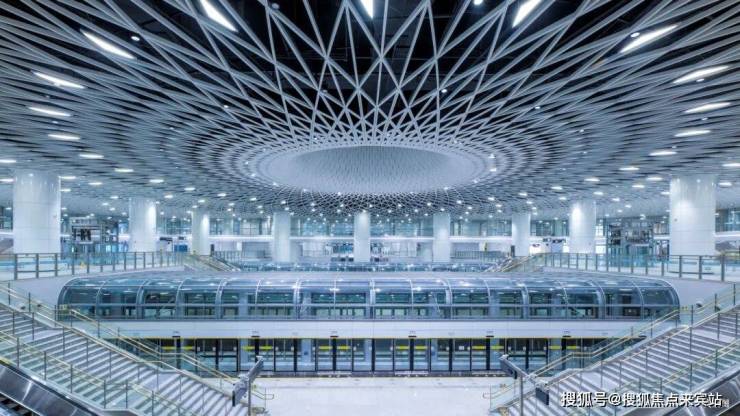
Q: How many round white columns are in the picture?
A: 9